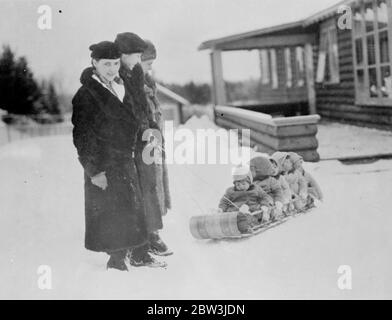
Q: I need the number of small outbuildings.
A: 1